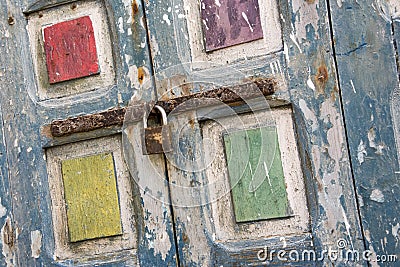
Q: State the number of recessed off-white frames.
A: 4